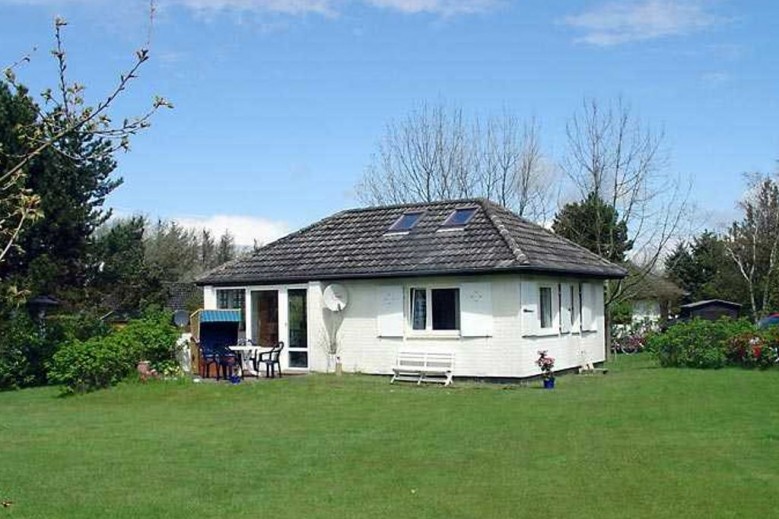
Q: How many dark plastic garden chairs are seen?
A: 4